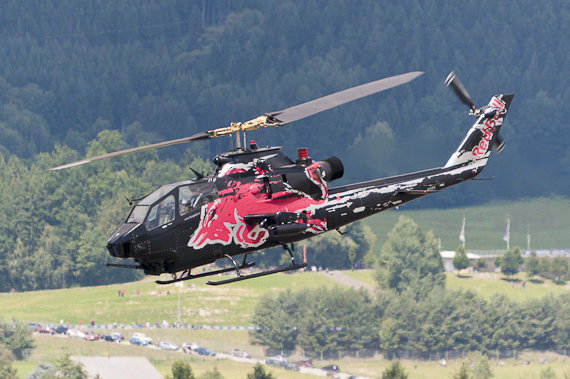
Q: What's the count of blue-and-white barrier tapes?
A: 1